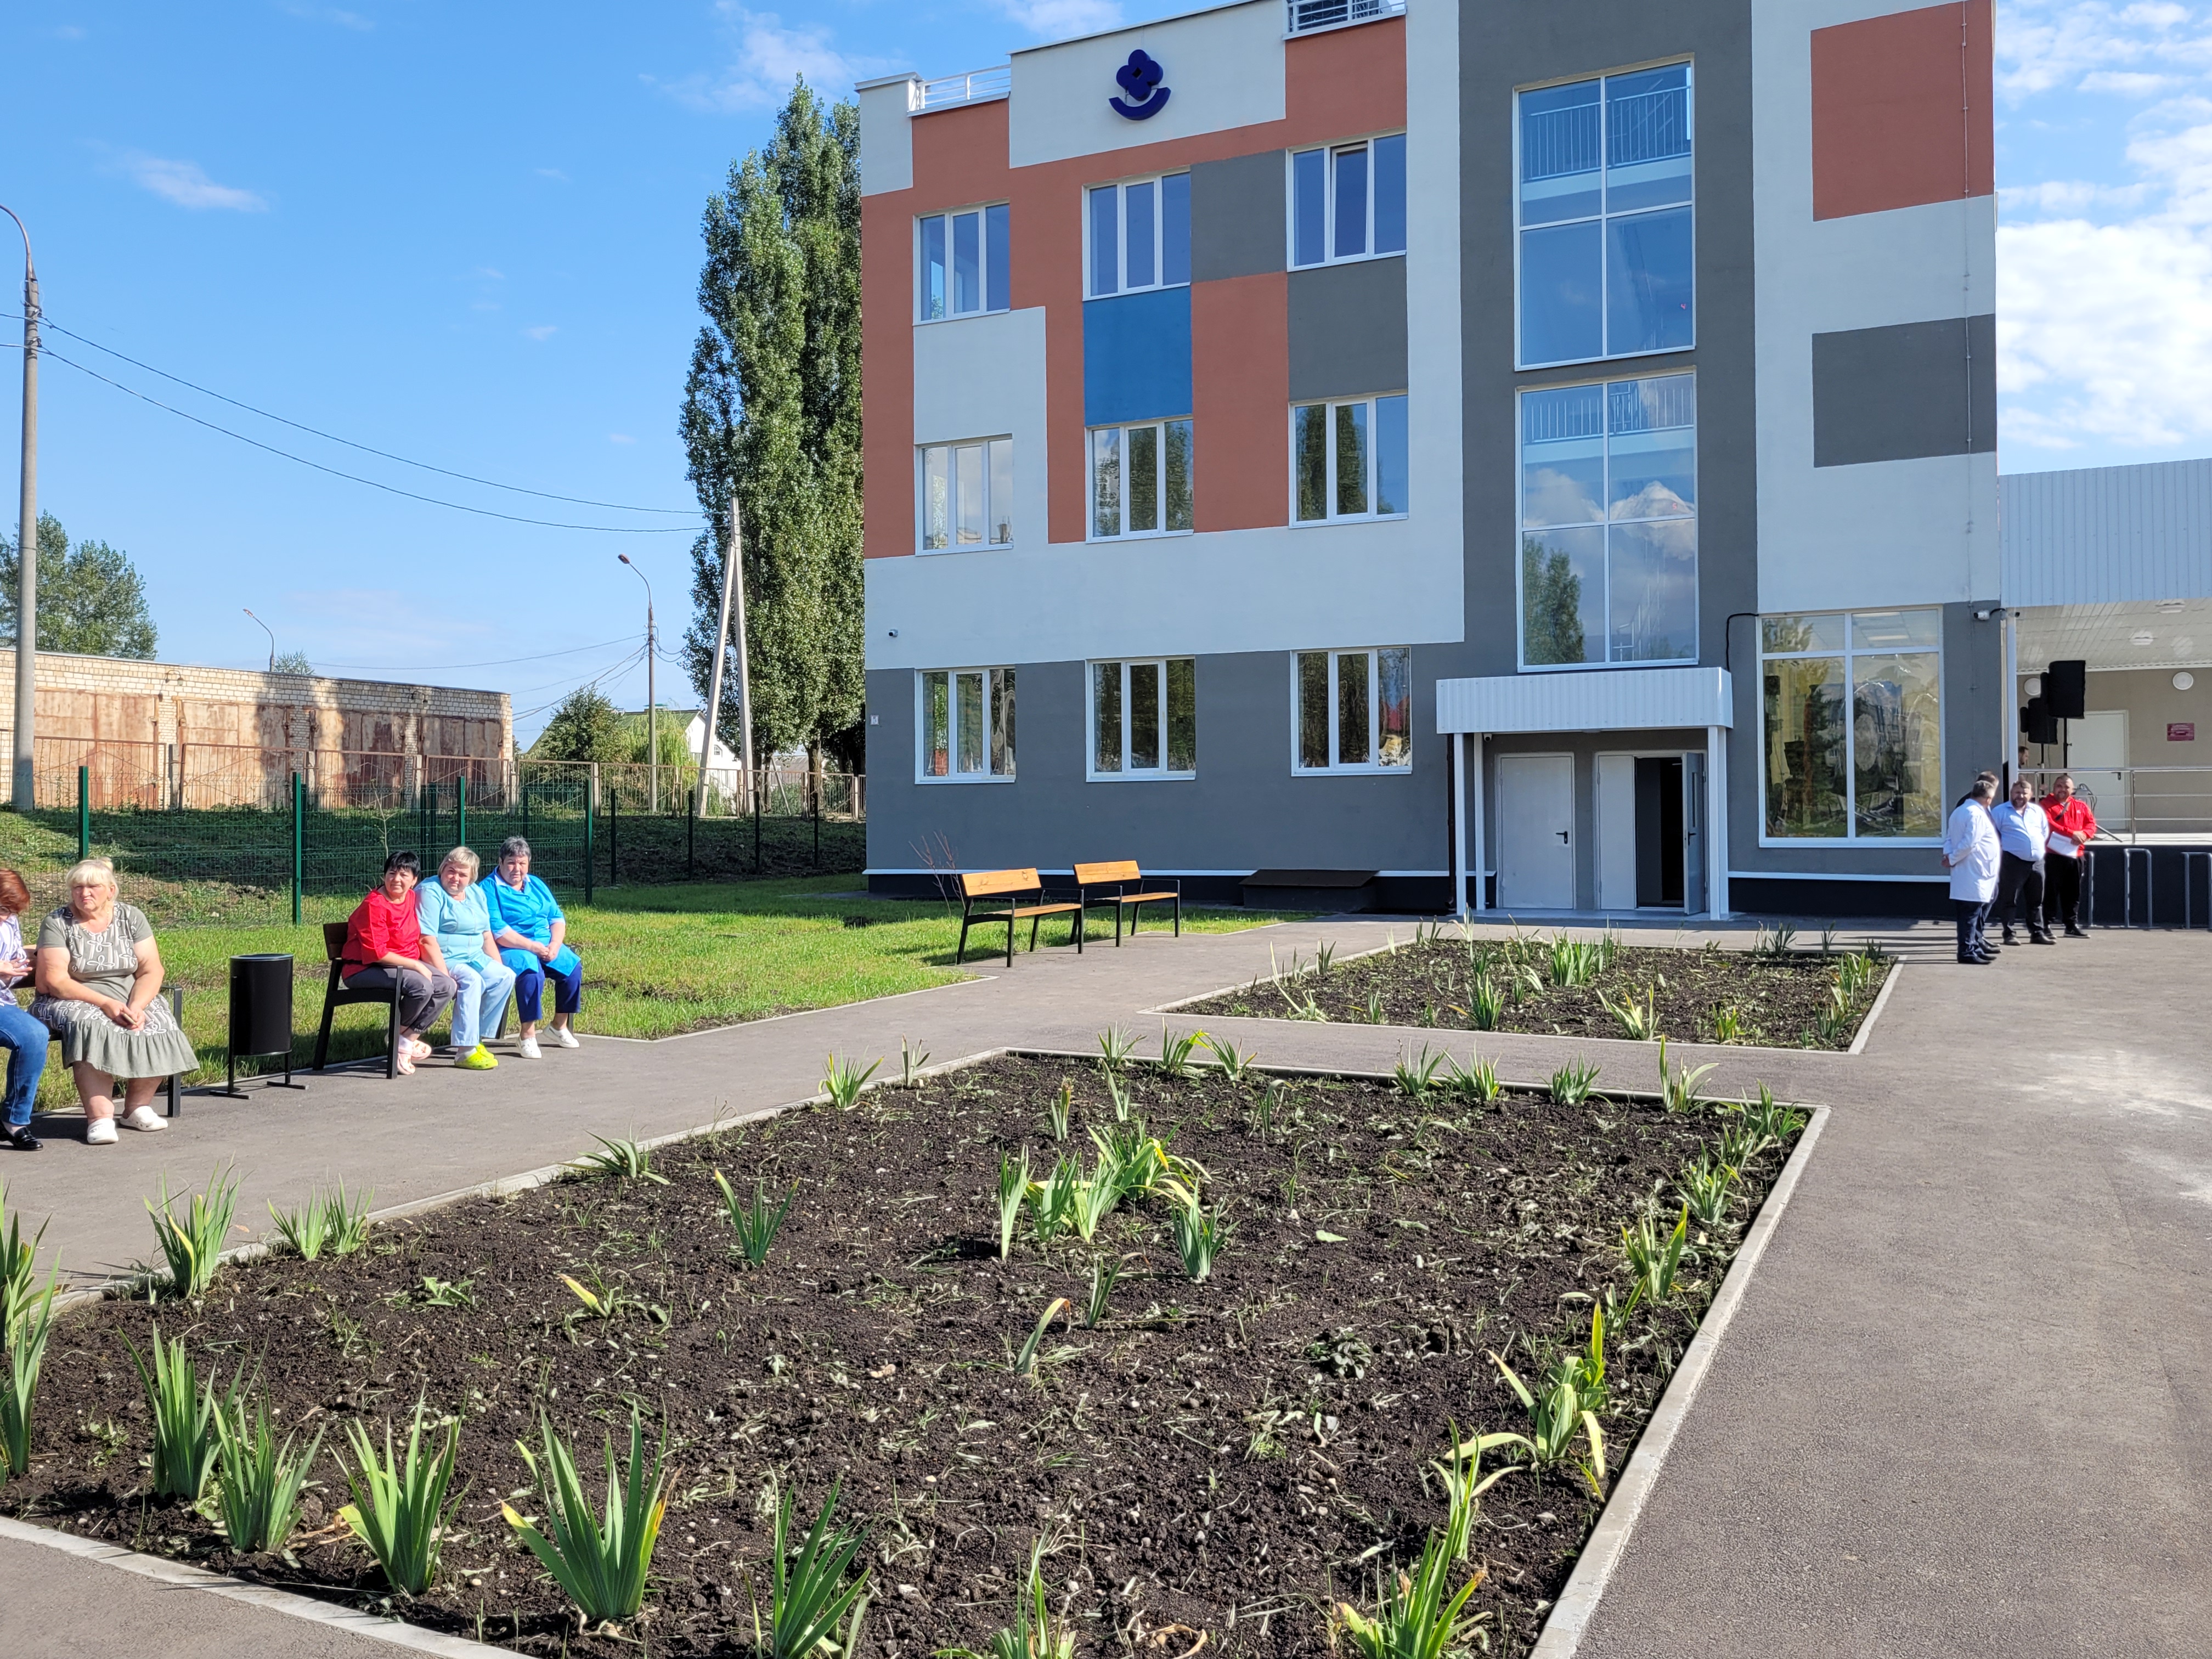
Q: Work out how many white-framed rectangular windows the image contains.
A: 12